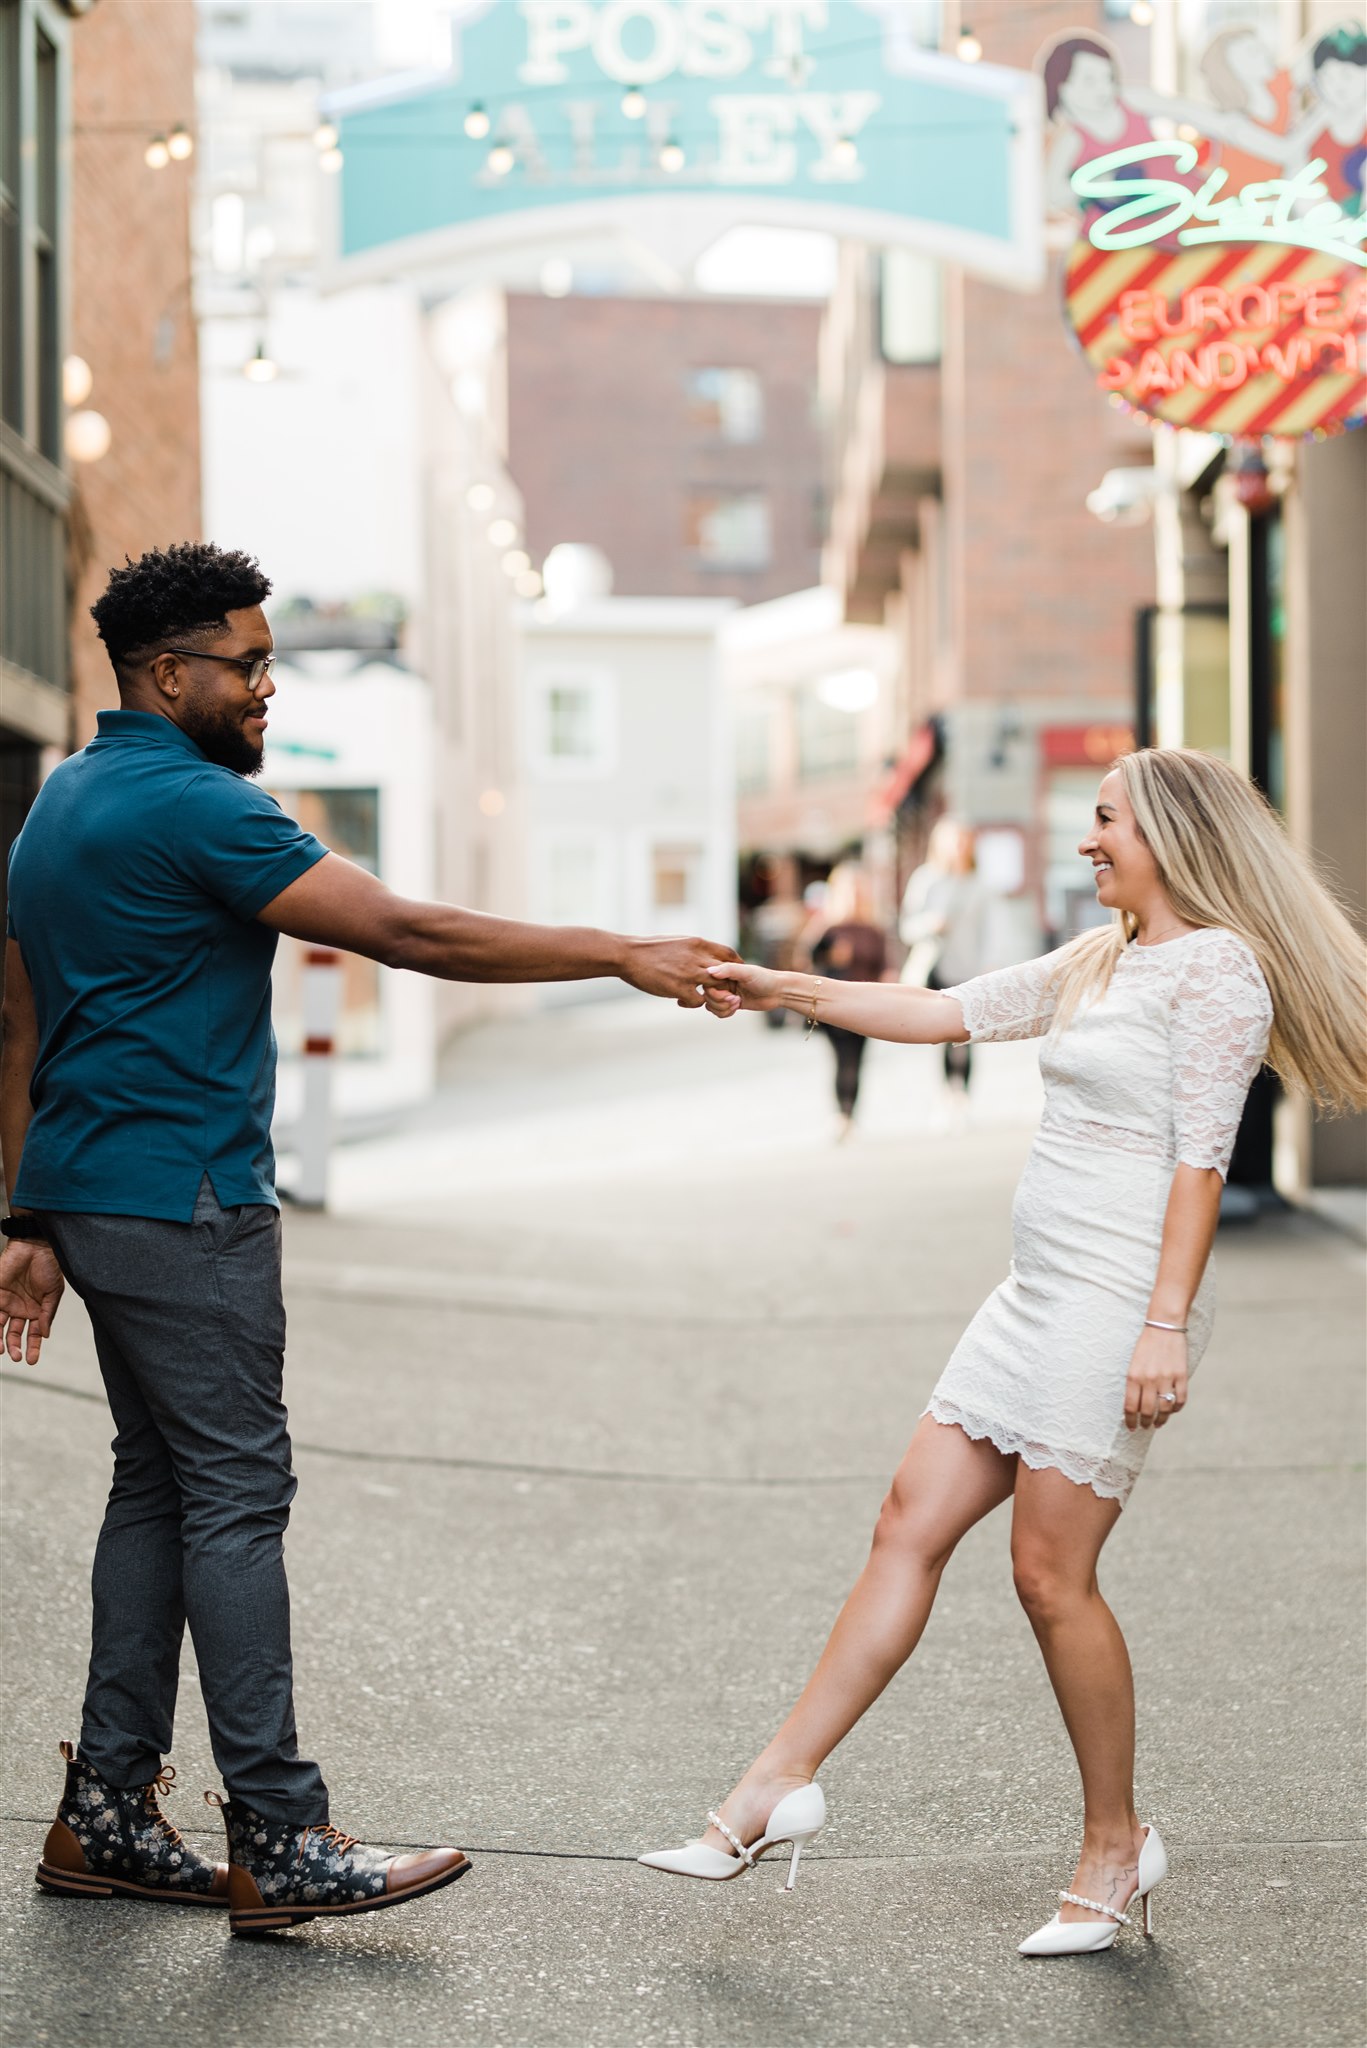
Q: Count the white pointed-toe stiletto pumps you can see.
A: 2